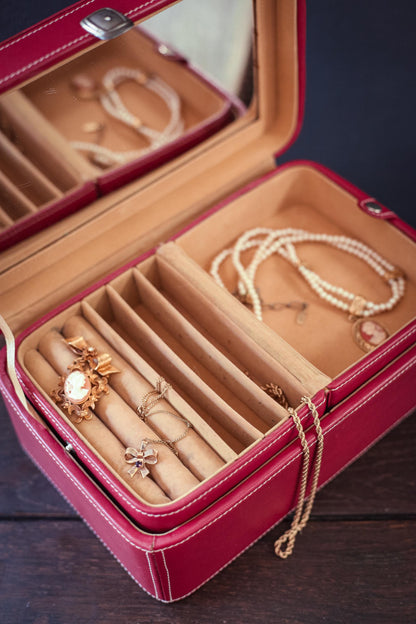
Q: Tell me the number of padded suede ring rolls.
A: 3